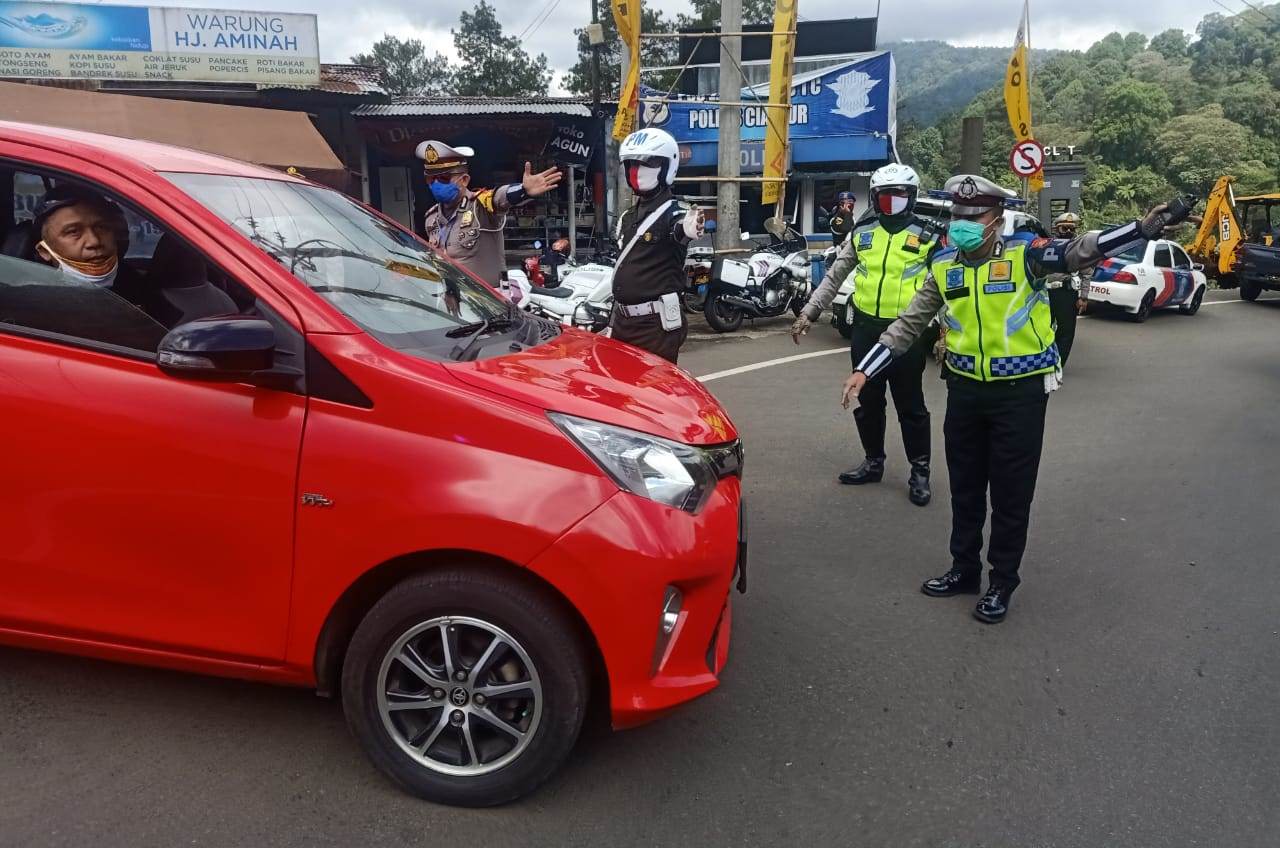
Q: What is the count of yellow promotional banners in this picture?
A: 3